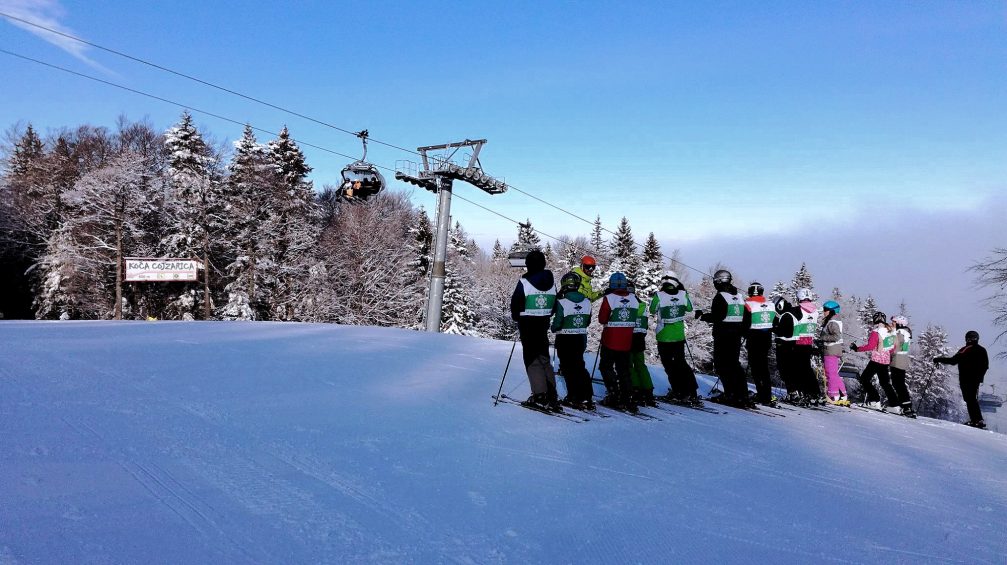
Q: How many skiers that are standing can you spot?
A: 14